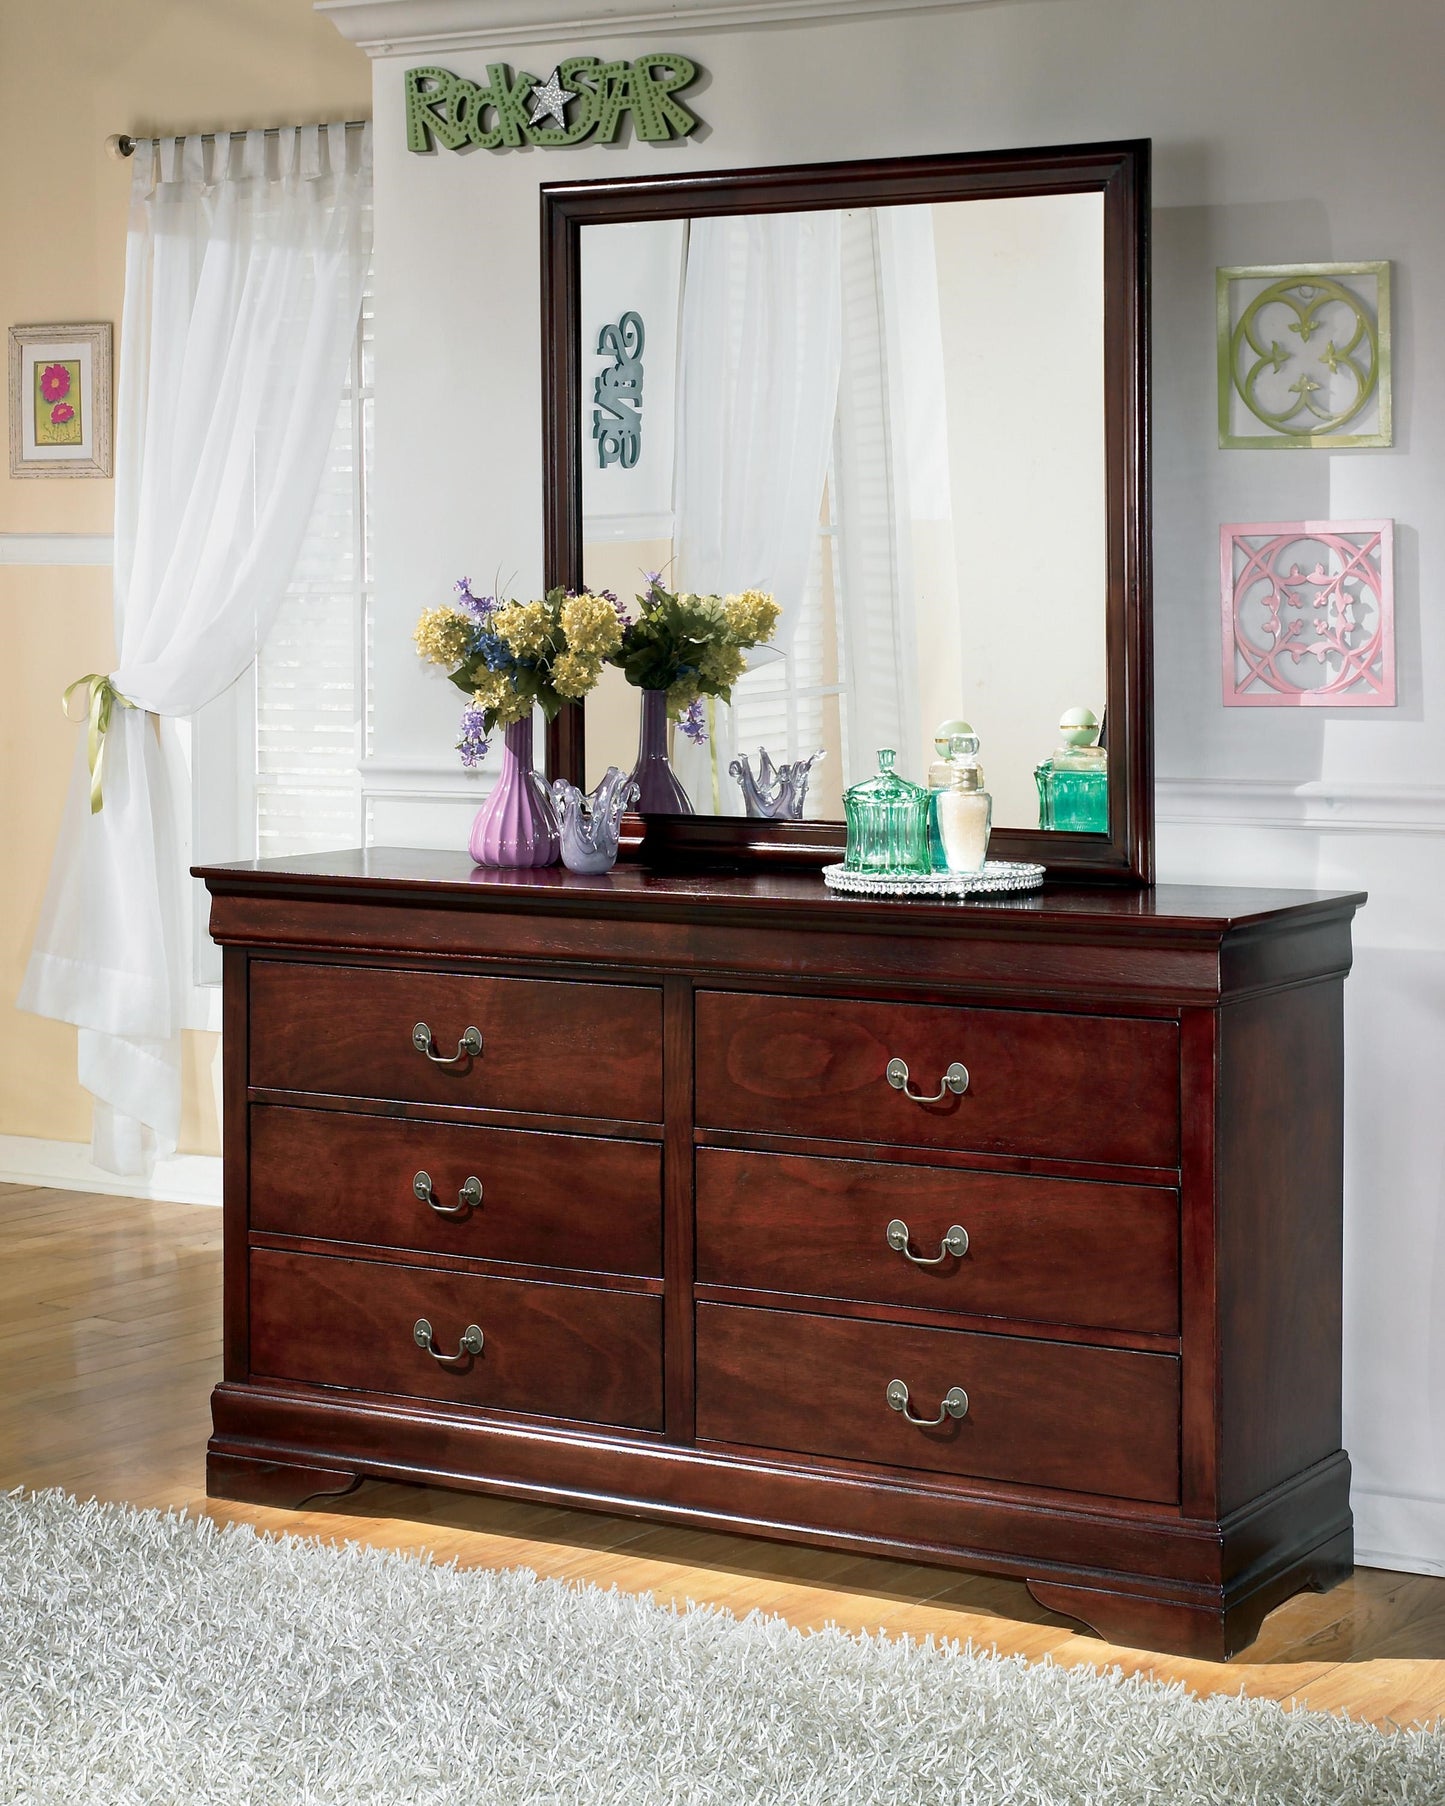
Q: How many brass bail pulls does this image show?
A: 6